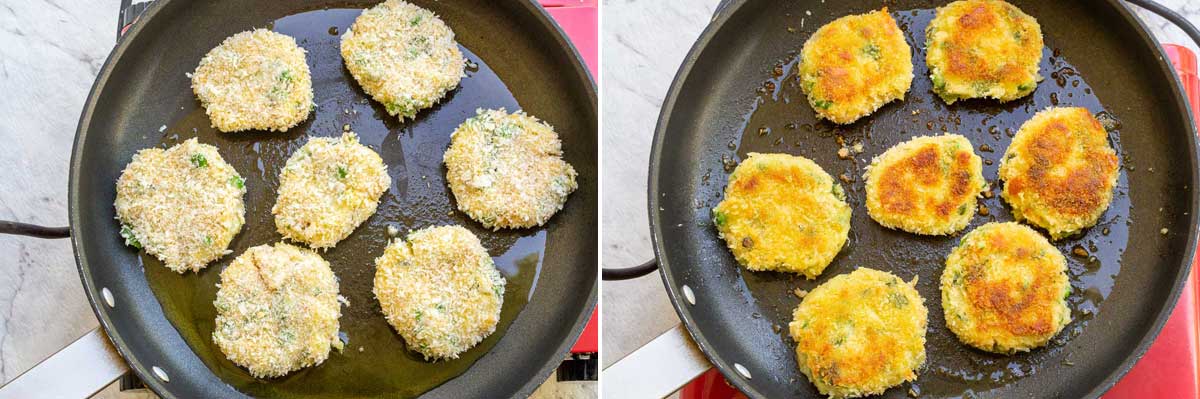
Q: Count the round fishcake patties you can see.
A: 14